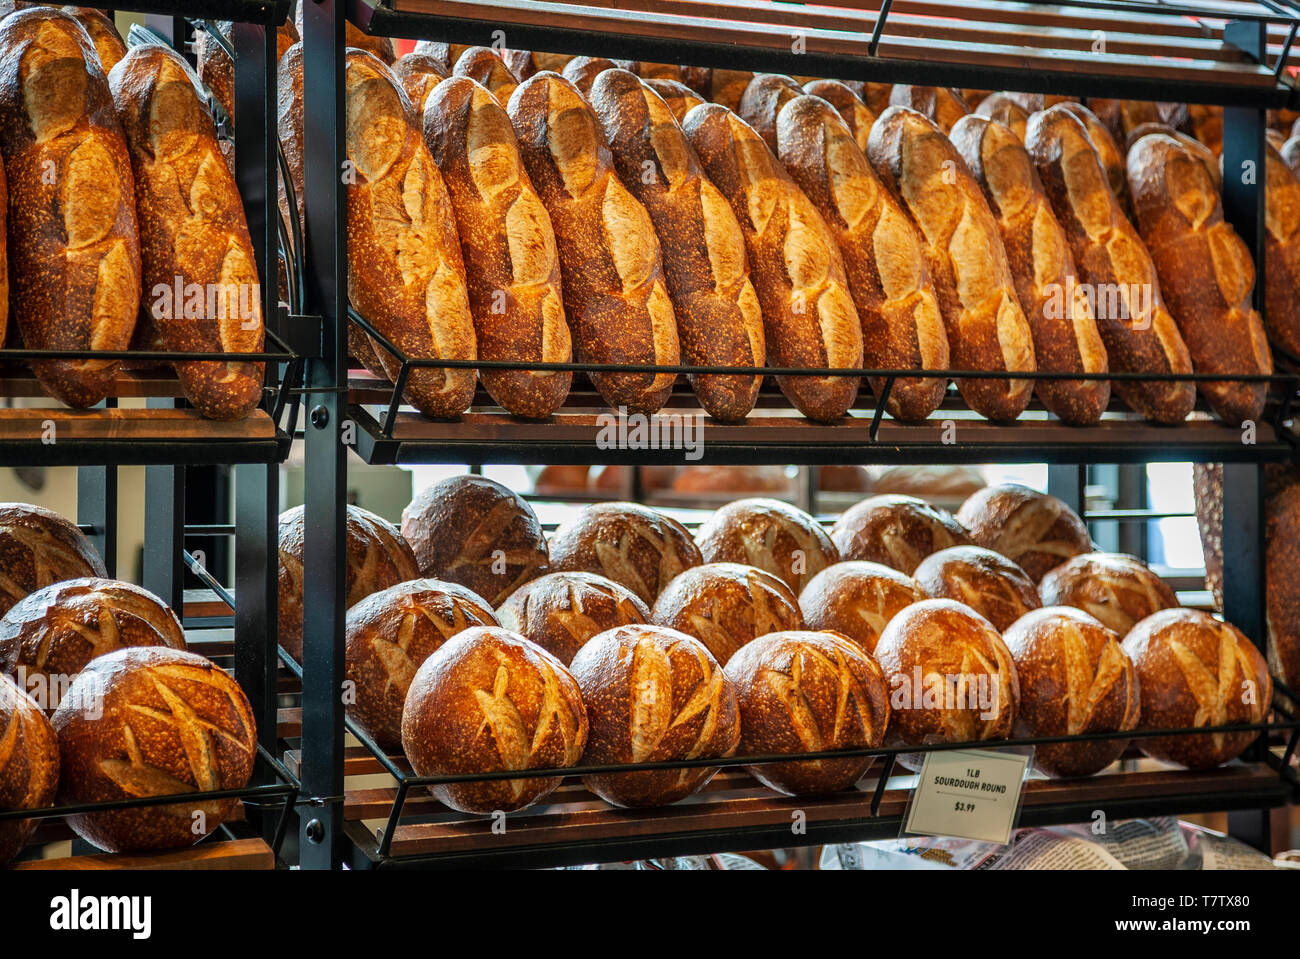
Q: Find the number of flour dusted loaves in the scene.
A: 0